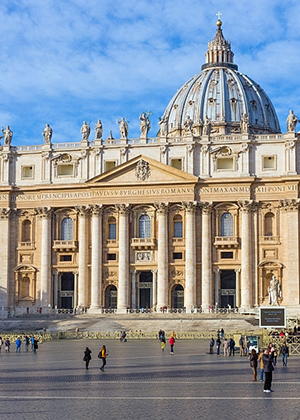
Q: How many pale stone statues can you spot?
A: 12